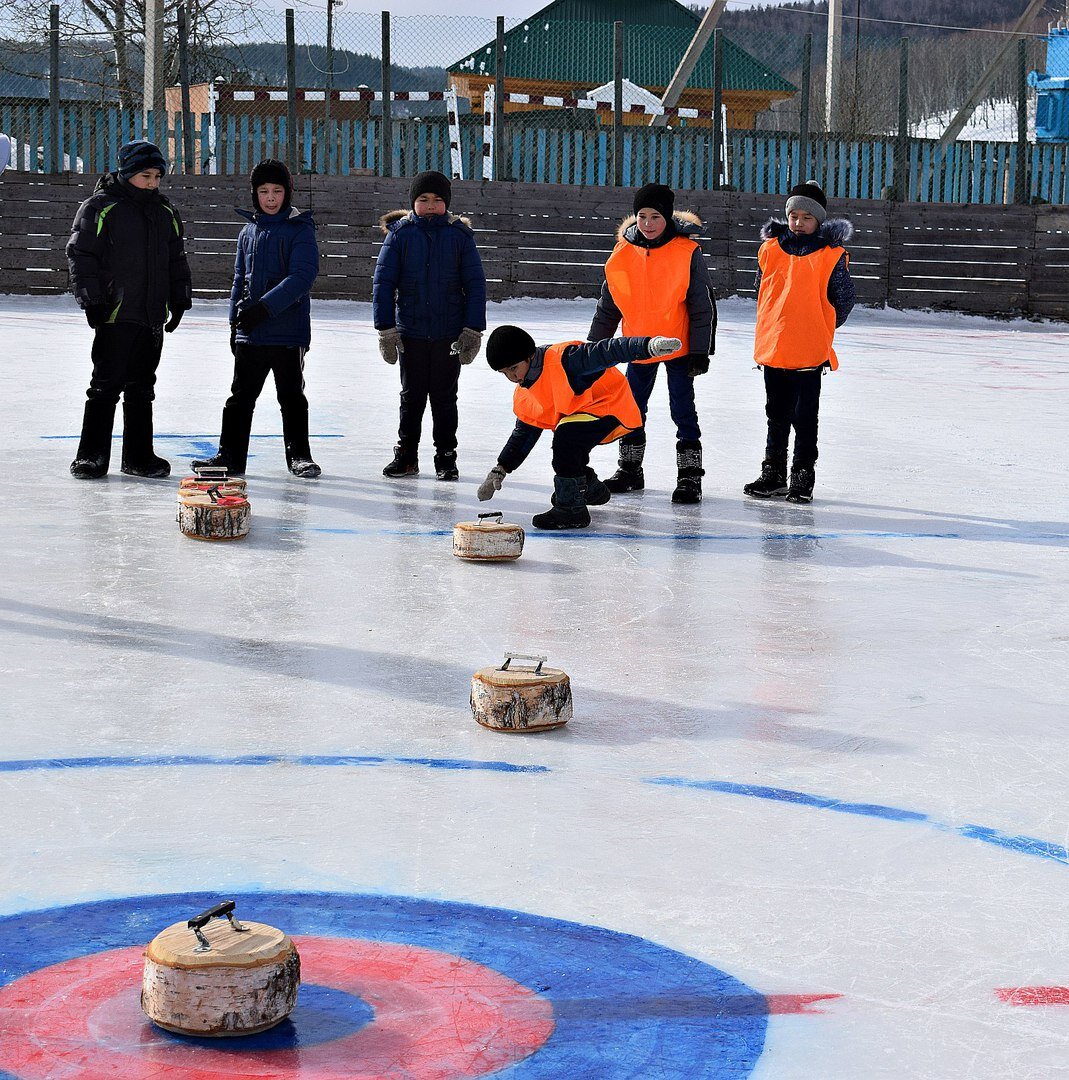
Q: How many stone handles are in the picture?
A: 6